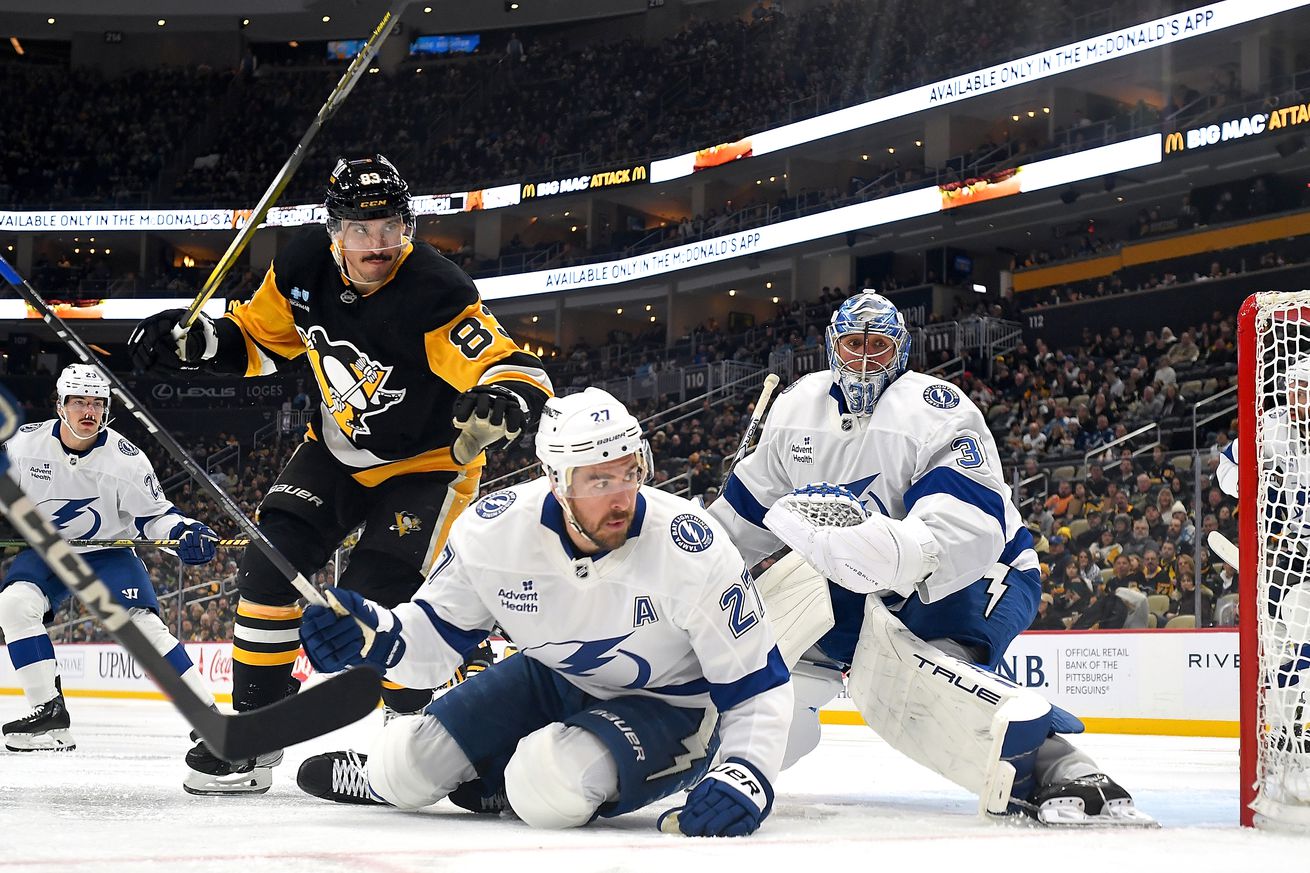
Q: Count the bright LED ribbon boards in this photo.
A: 2